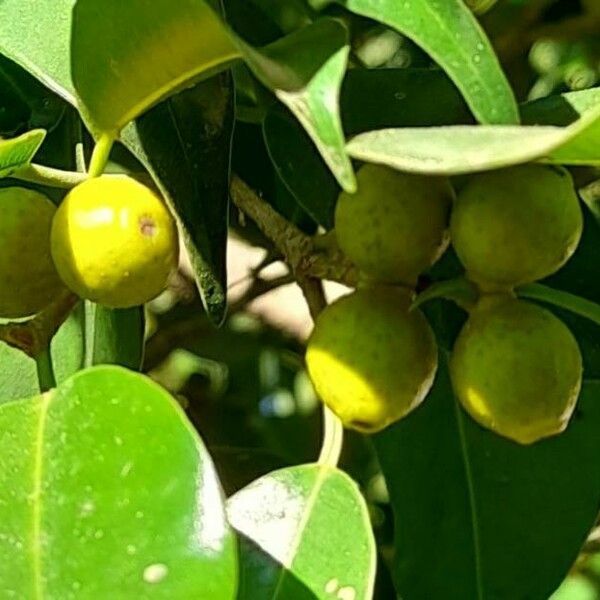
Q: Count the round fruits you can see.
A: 6